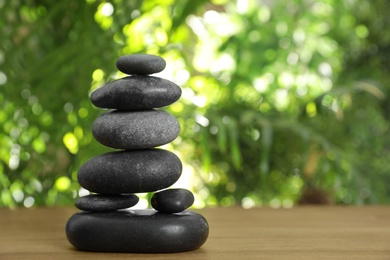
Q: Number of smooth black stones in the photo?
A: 7